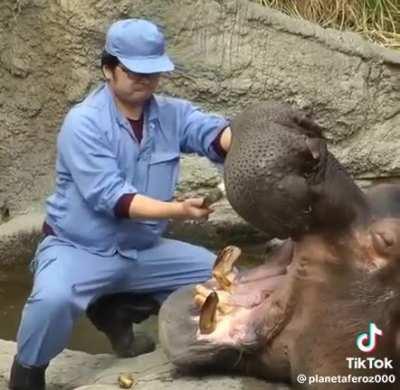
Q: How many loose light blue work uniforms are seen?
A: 1